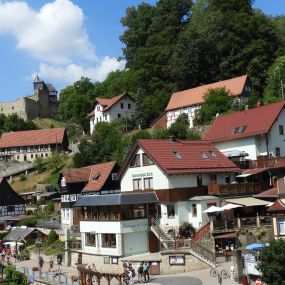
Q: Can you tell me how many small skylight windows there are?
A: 6